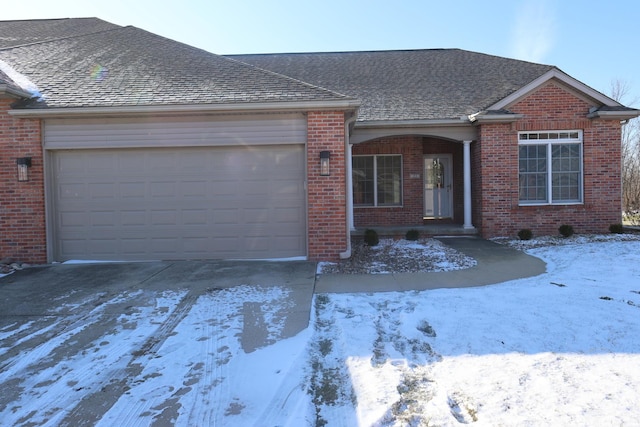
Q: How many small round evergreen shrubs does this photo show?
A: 5